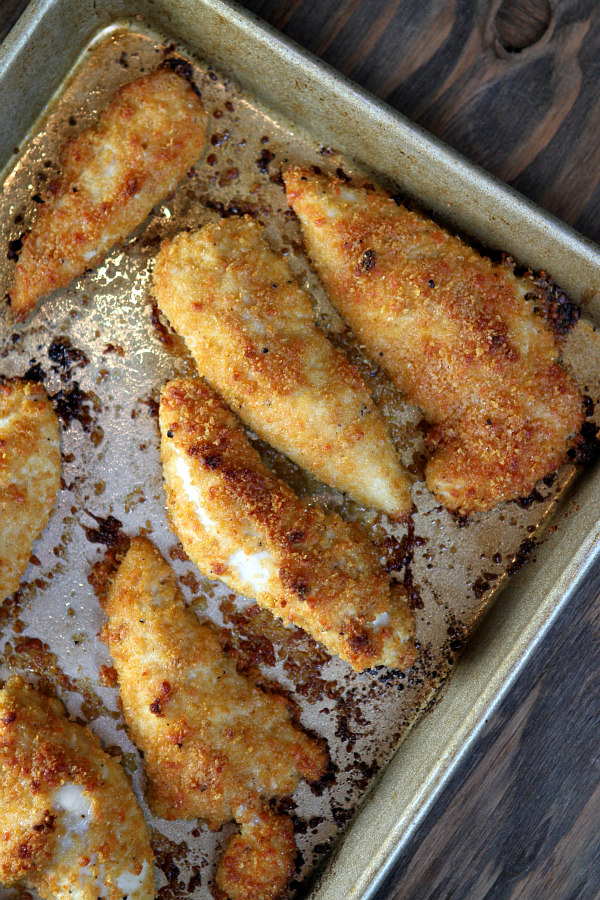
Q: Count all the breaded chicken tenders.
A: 7